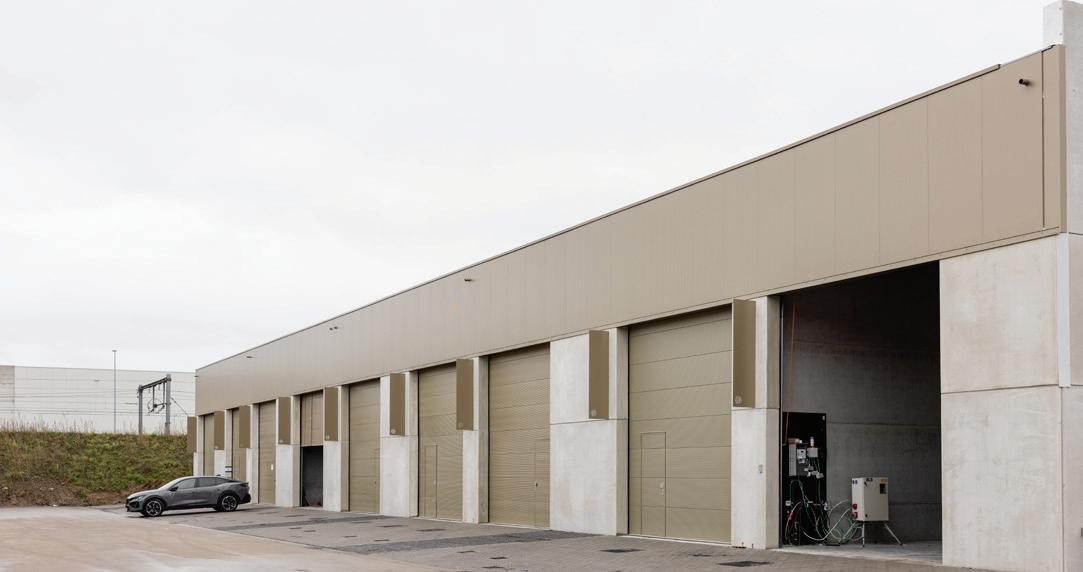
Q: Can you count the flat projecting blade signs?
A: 9